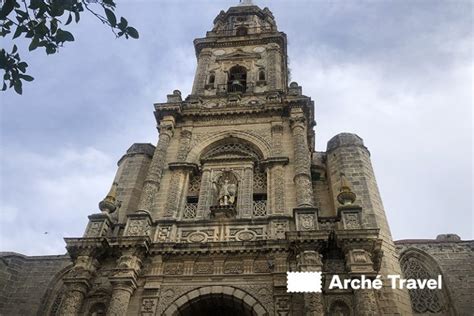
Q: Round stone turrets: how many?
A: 2